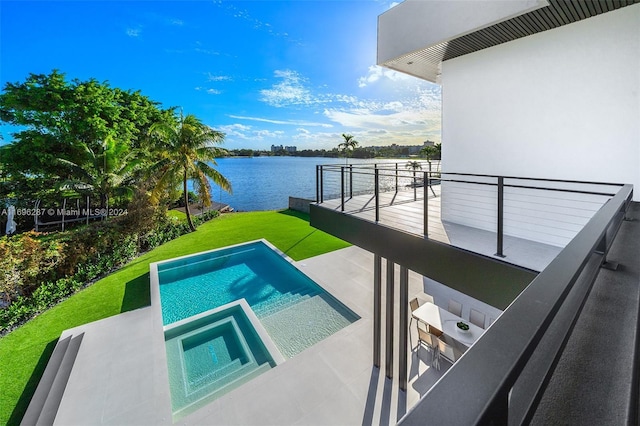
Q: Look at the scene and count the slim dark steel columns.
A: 3